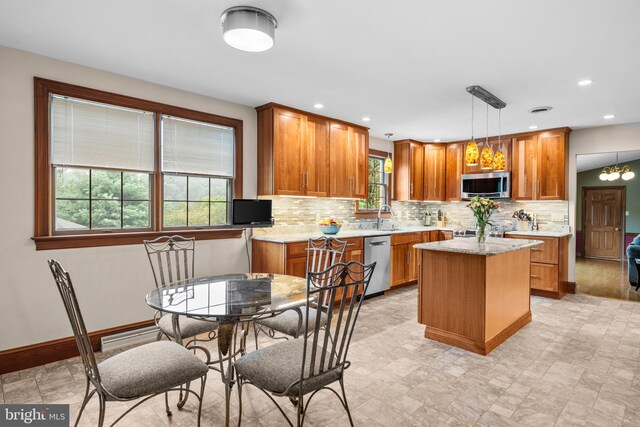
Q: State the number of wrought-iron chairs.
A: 4